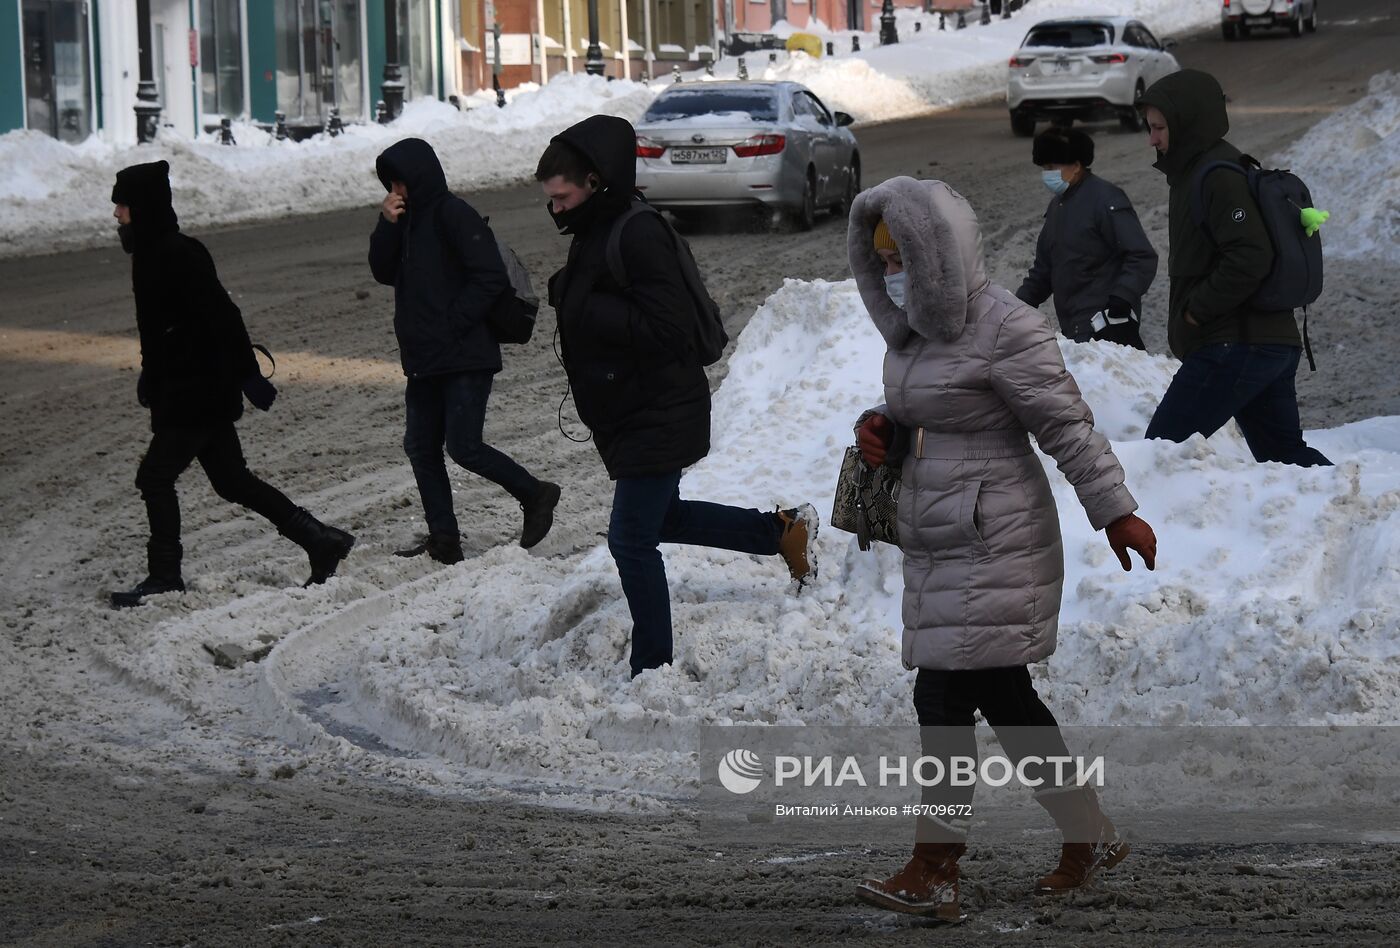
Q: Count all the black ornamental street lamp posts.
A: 4